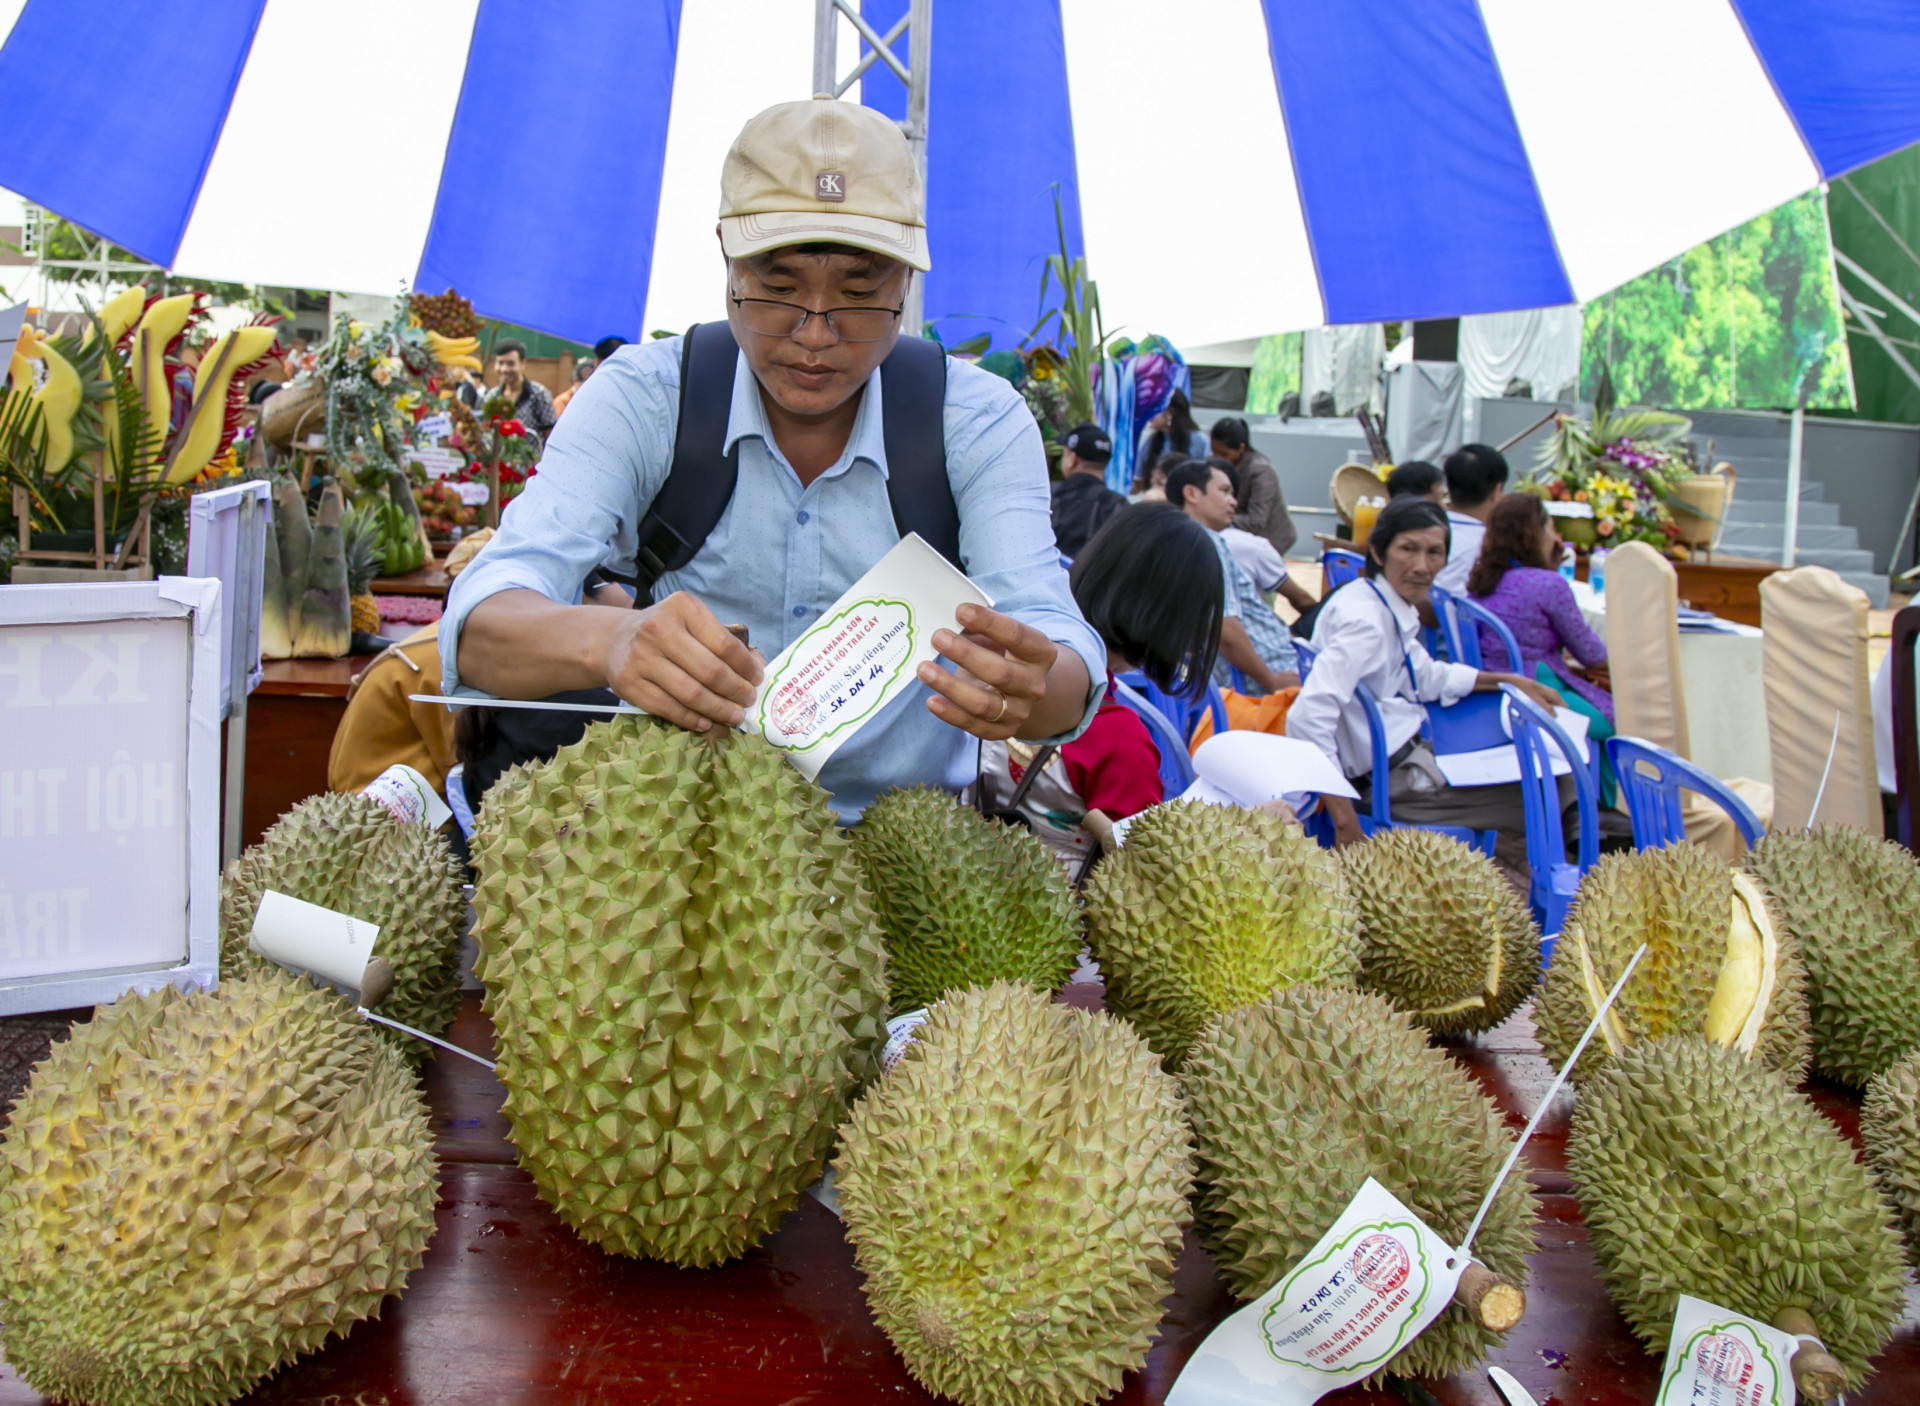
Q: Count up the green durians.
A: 12